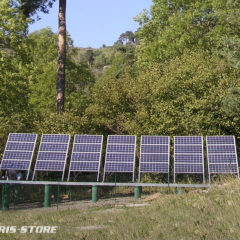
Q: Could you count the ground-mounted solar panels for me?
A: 7